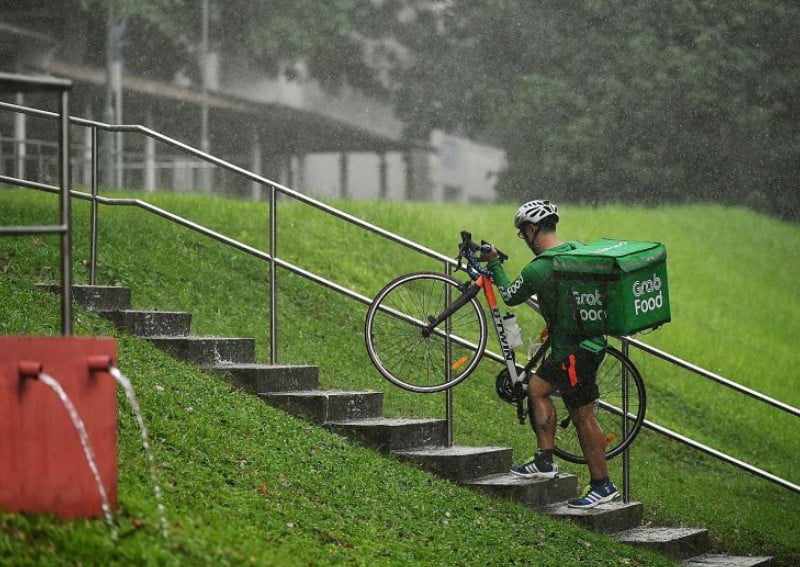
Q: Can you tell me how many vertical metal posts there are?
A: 5